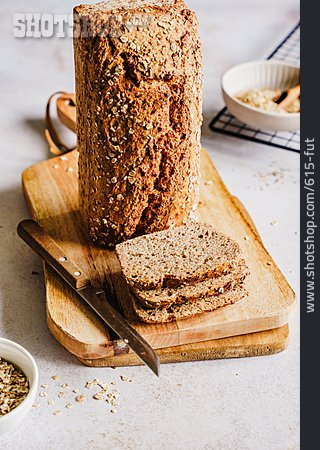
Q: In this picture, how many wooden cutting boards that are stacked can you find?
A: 2